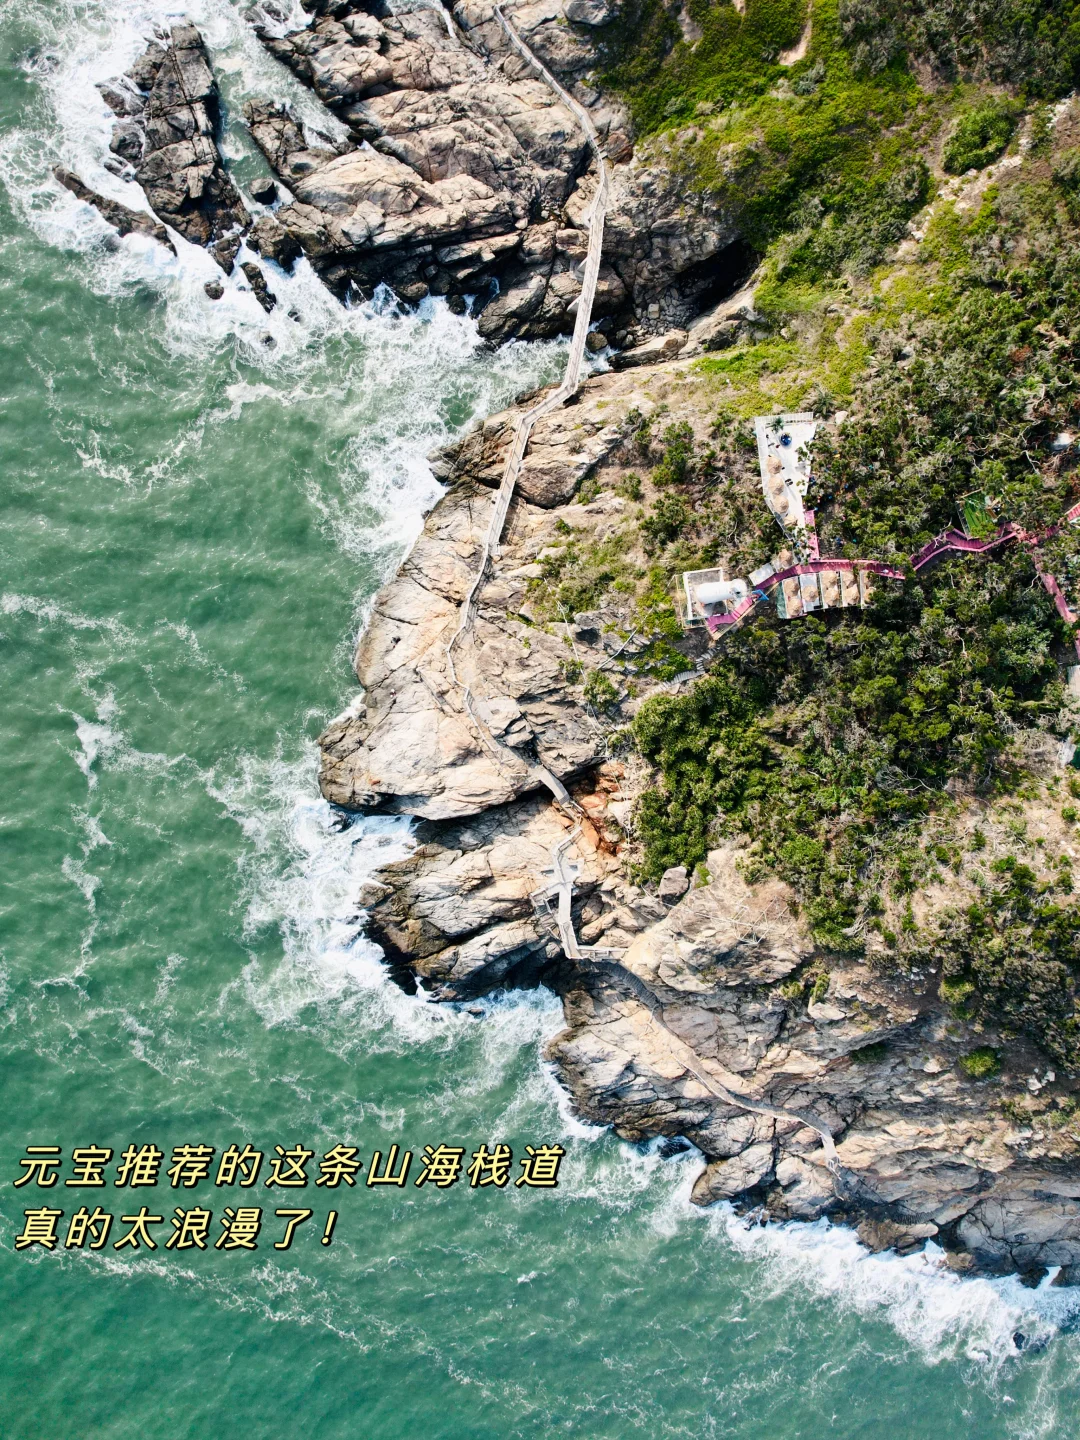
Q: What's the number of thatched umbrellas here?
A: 14